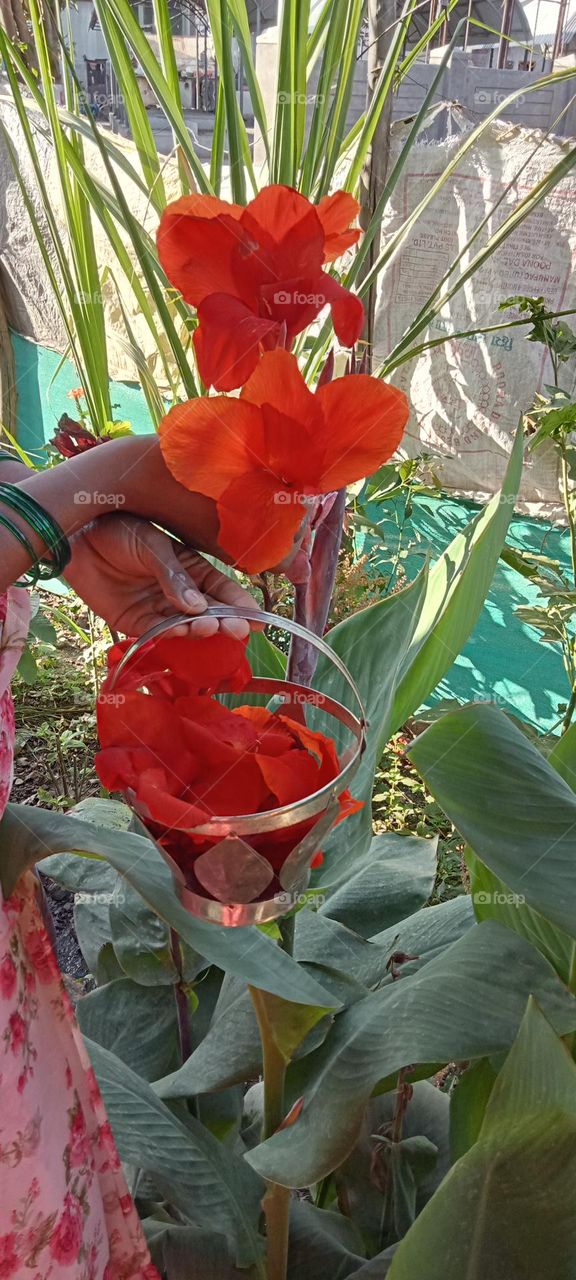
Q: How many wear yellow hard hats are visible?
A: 0